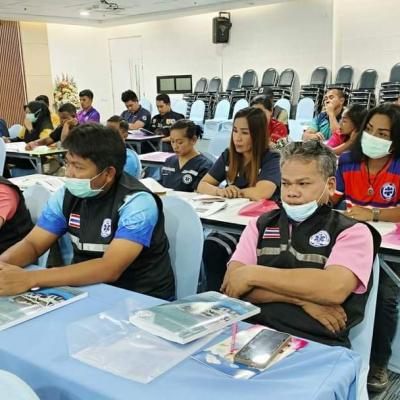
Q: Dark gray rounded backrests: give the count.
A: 10